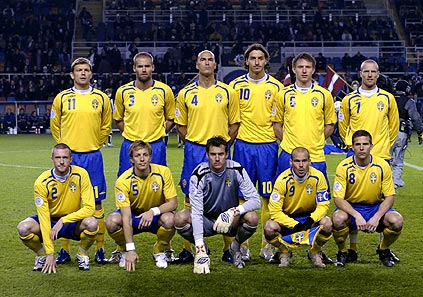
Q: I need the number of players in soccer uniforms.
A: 11